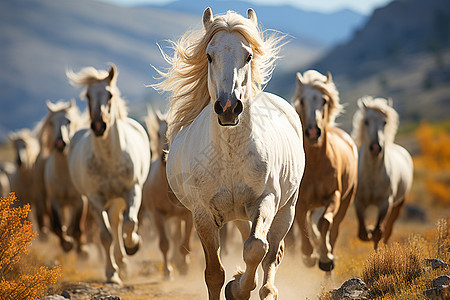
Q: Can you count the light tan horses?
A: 2